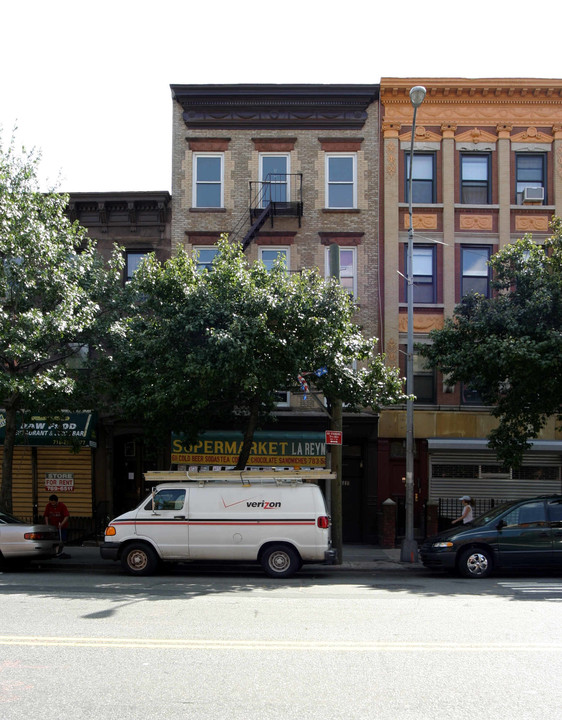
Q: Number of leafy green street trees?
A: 3